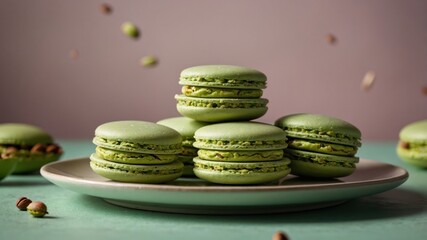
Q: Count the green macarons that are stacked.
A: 5